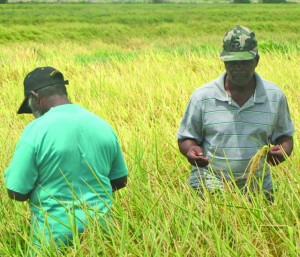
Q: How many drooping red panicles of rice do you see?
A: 0